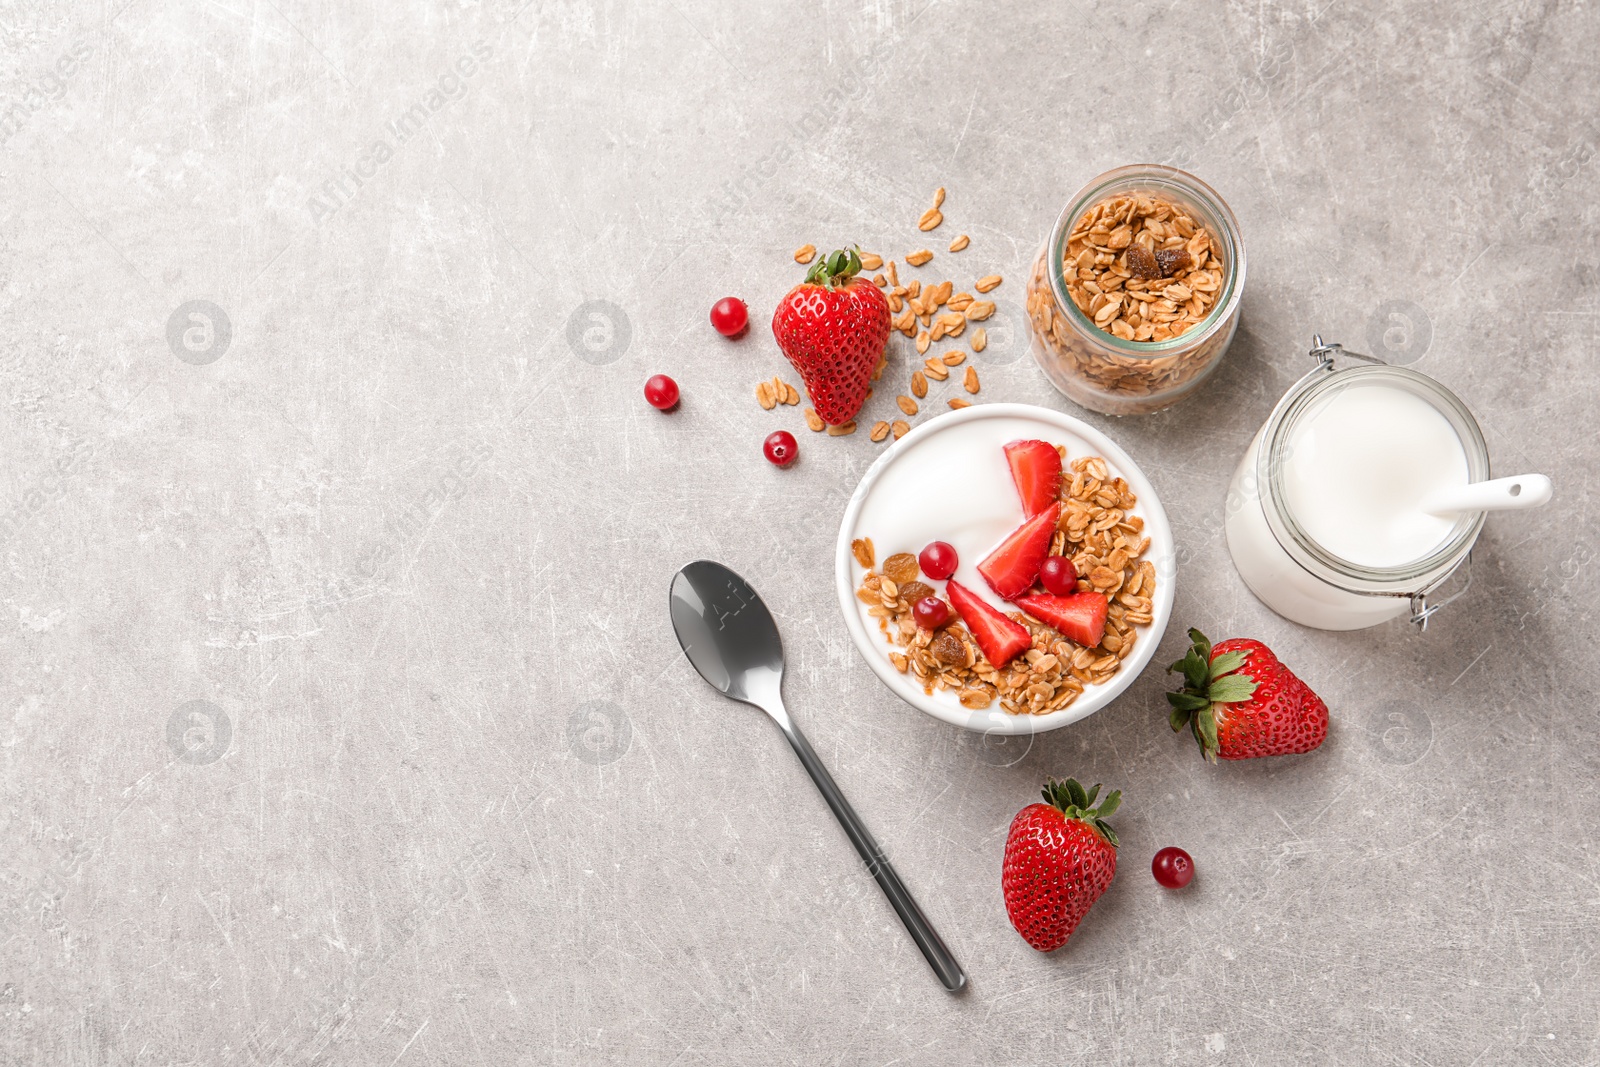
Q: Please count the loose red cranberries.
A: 4